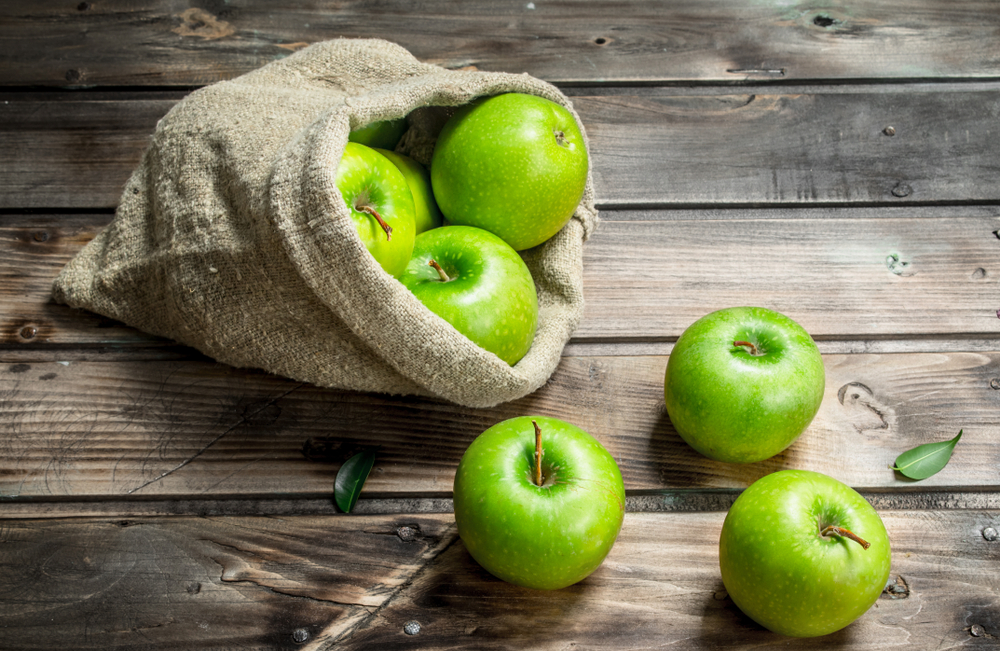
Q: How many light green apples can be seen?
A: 8